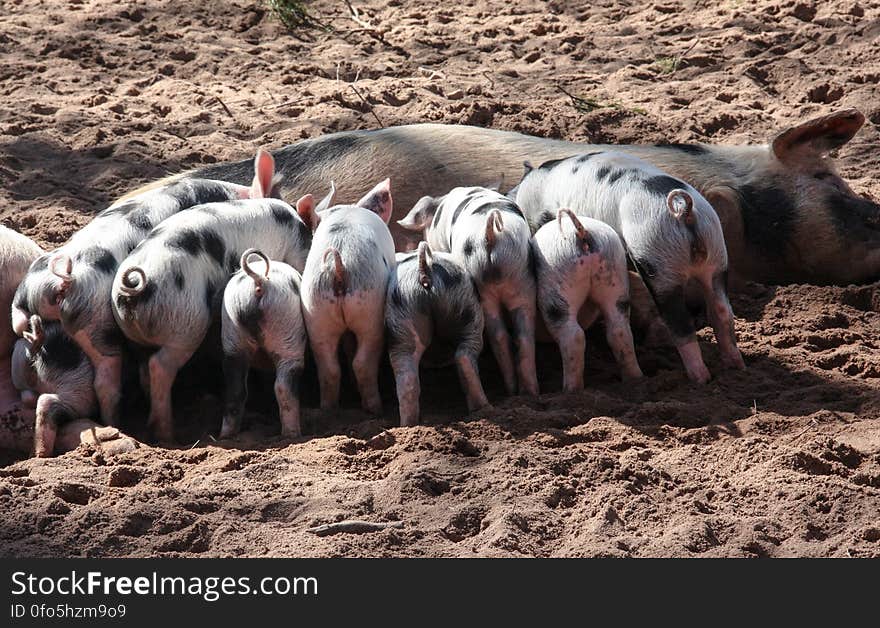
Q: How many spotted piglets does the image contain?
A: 9